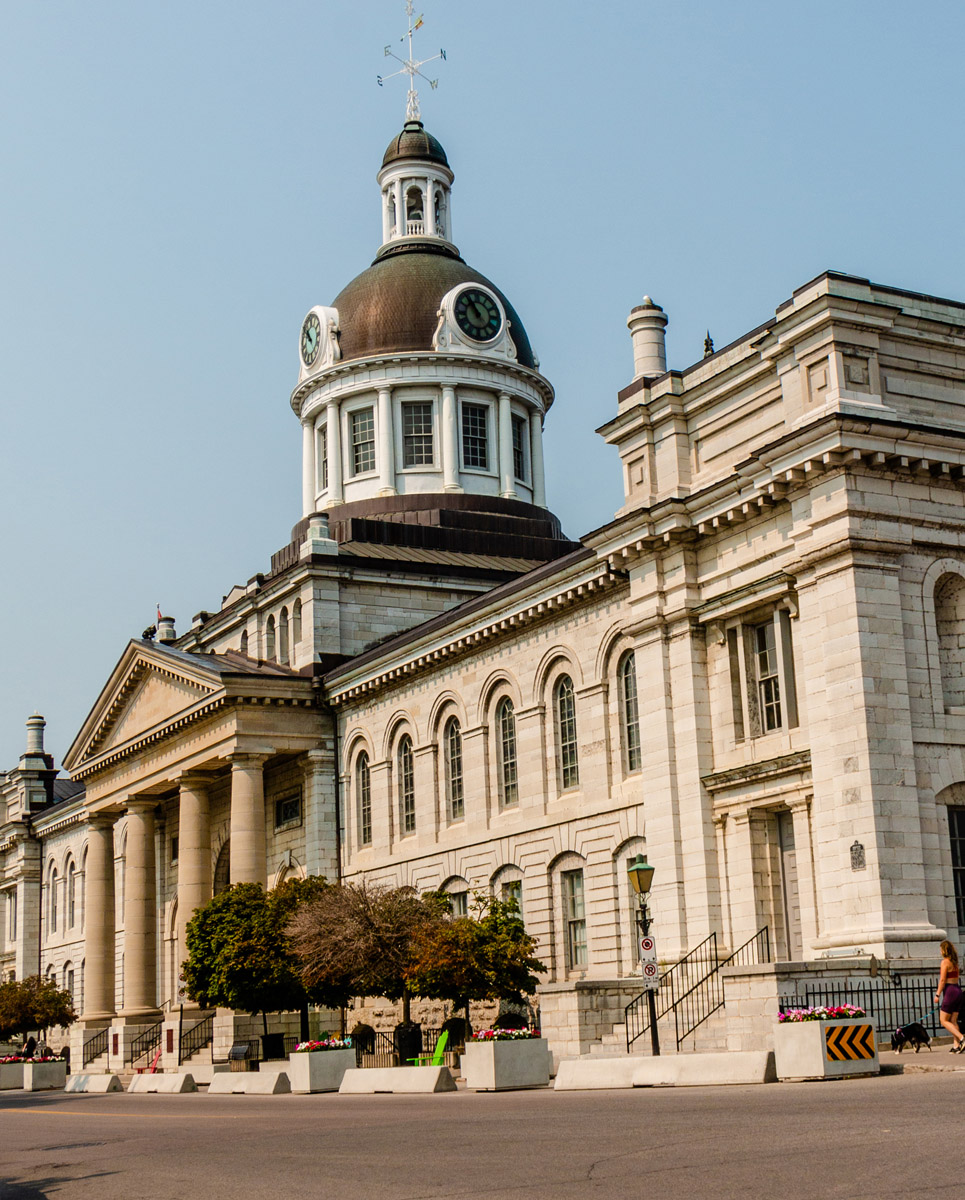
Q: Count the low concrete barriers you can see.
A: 5